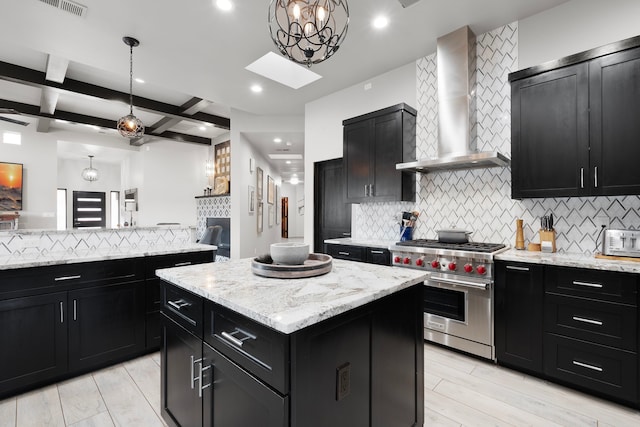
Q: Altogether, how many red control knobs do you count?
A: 7